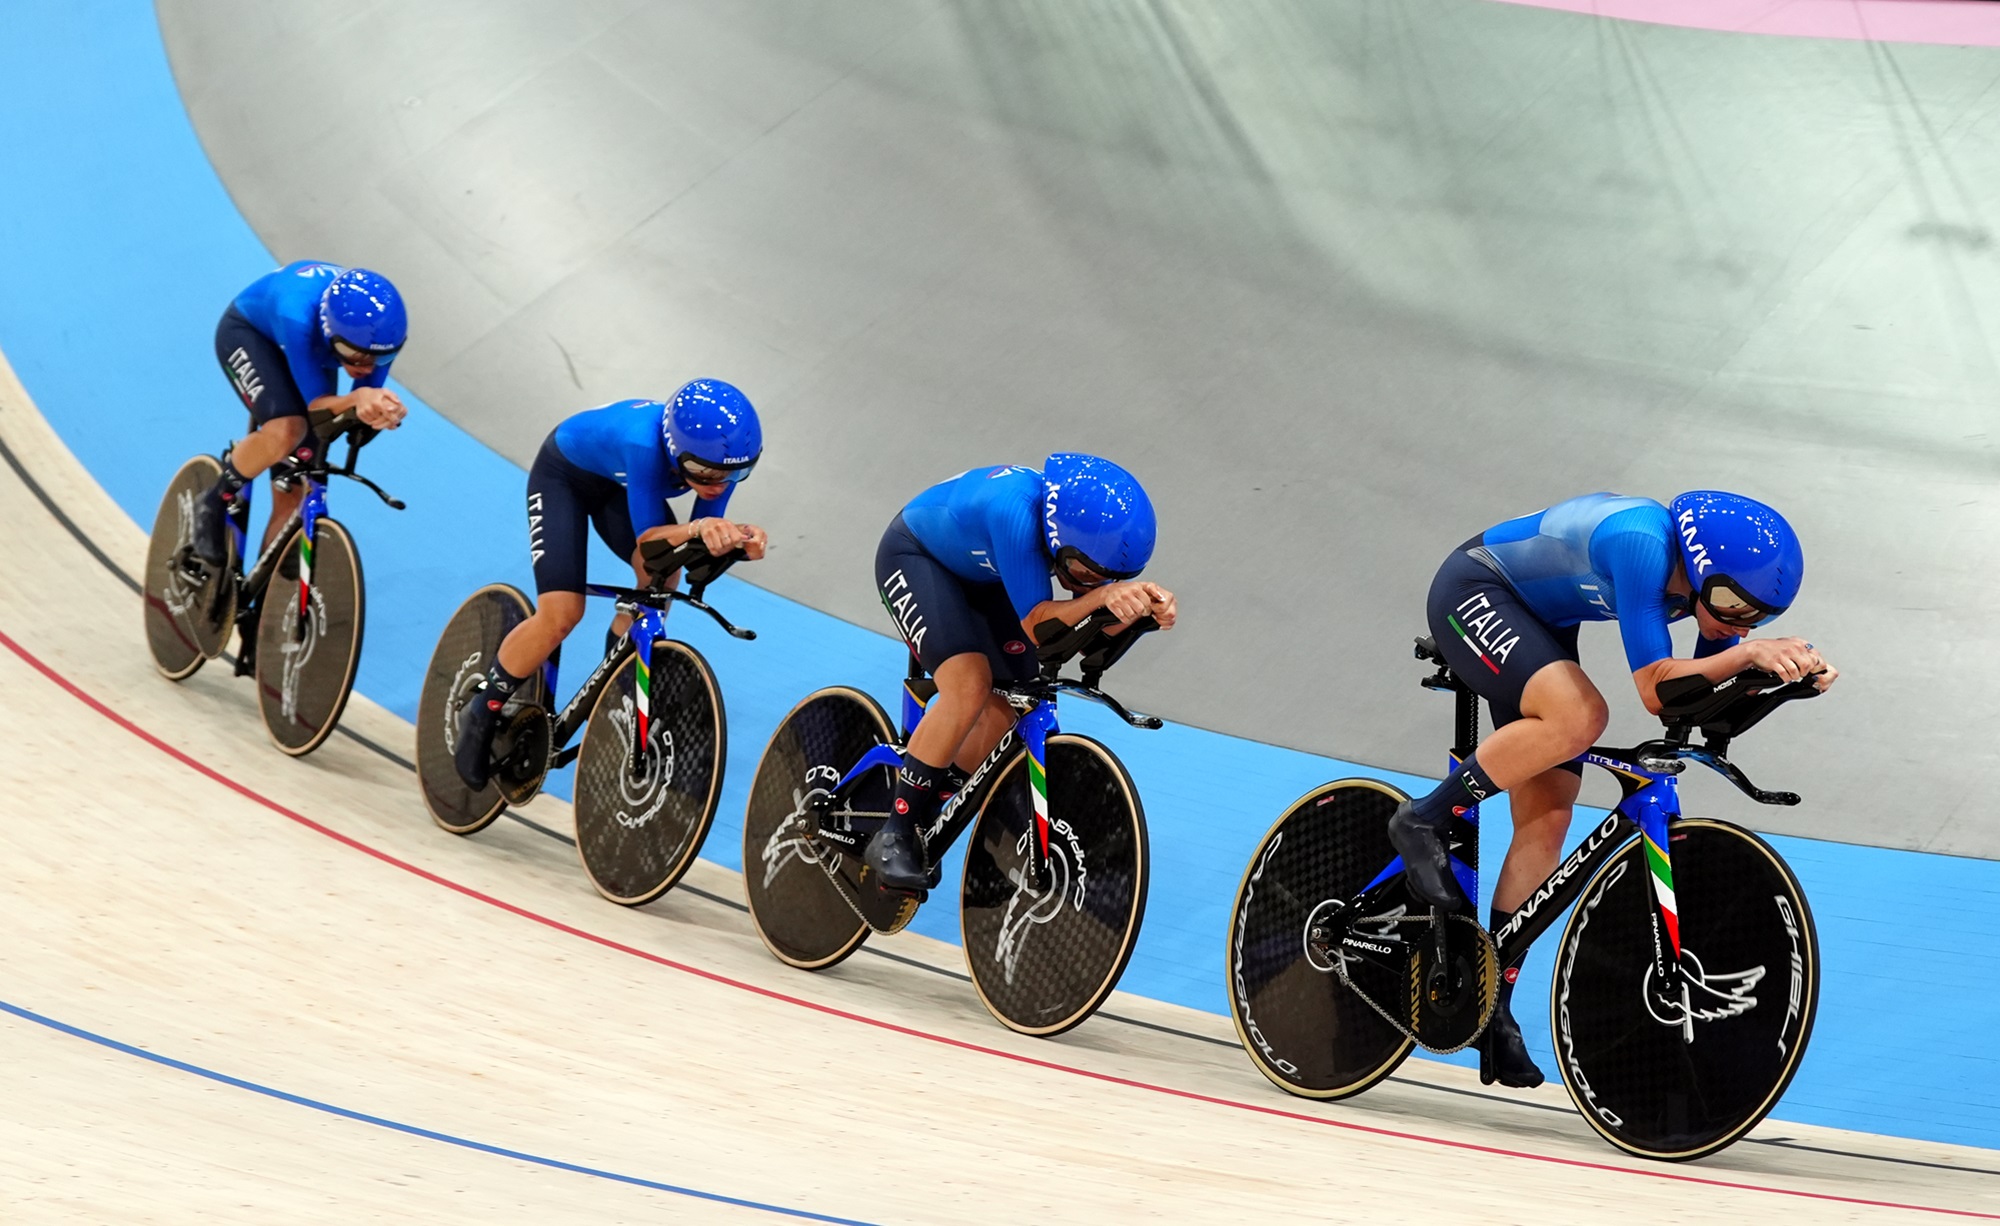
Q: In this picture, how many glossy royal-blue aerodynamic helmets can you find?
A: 4